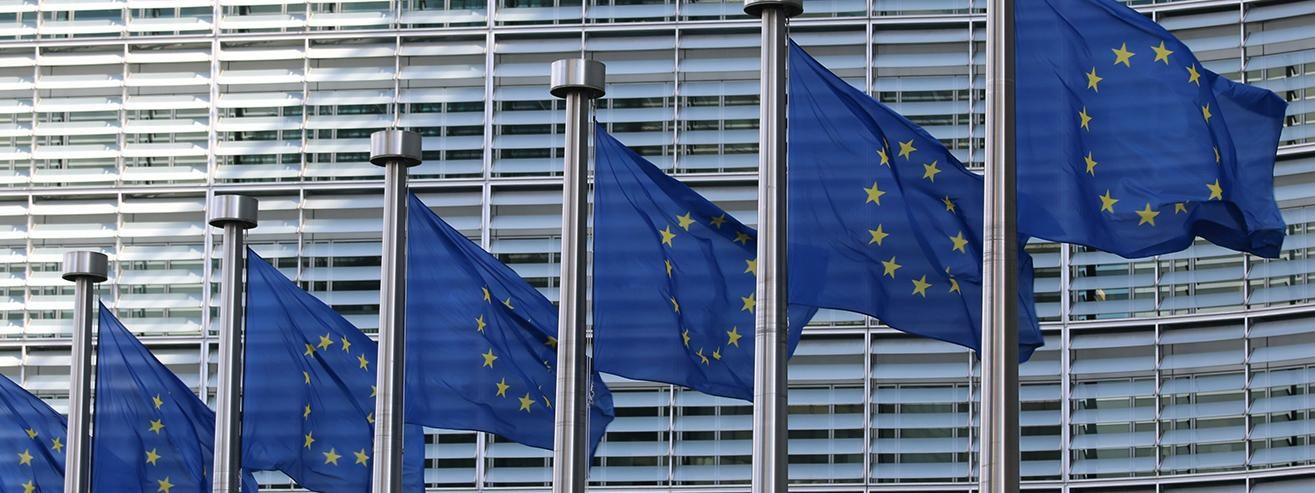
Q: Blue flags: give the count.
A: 7